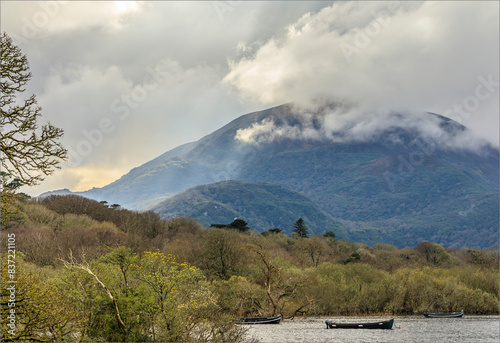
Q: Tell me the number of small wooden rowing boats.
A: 3